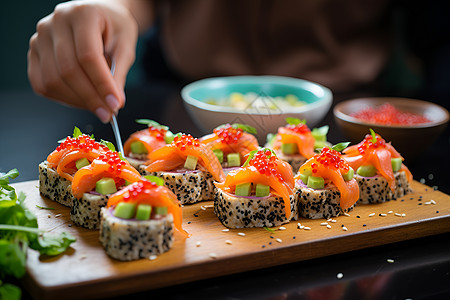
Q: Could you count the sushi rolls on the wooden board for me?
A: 10